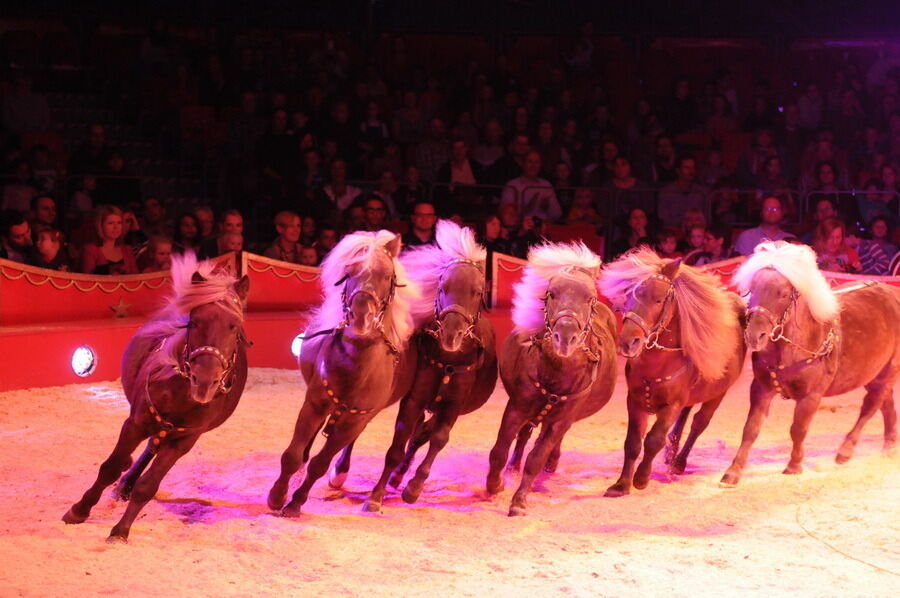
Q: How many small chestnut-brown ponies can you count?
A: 6